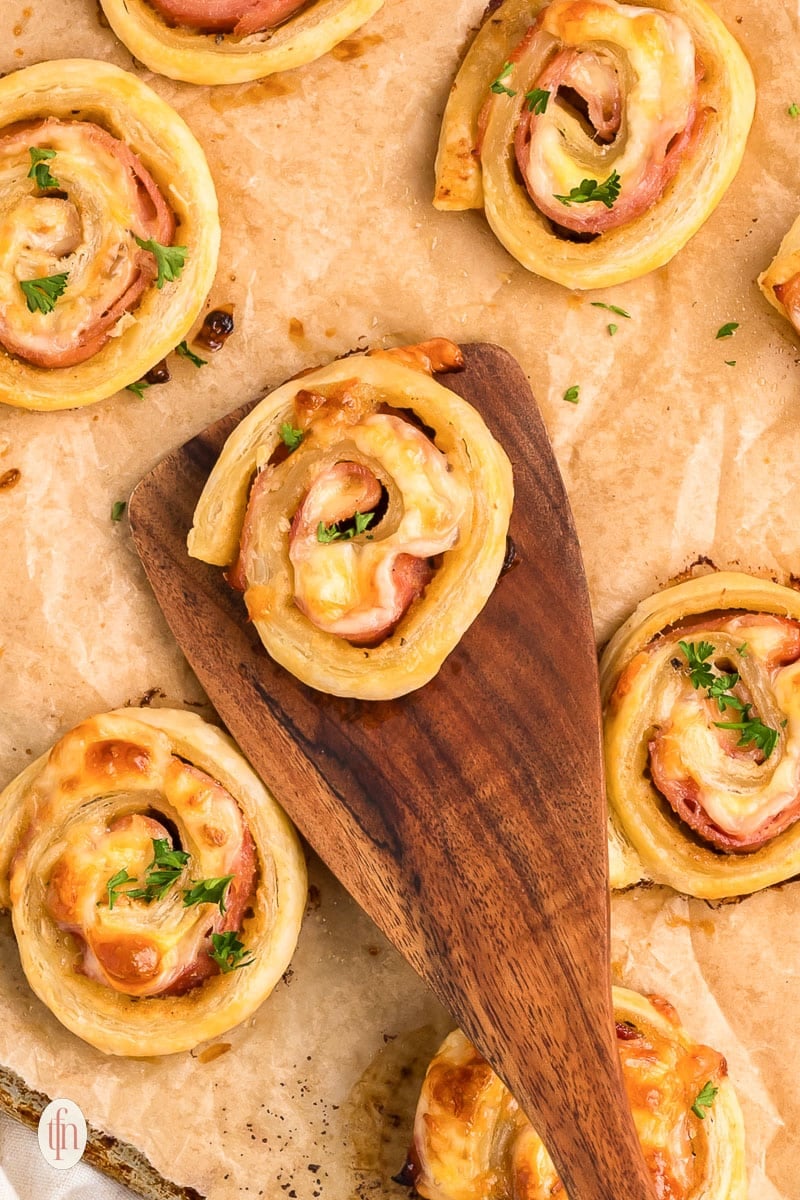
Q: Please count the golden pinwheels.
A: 8